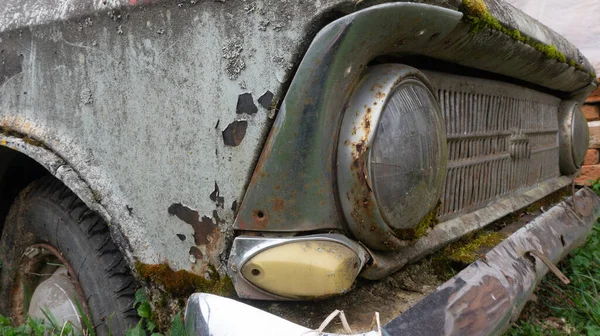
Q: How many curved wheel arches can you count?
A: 1